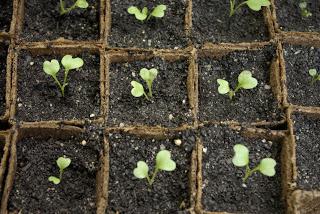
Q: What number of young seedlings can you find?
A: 11